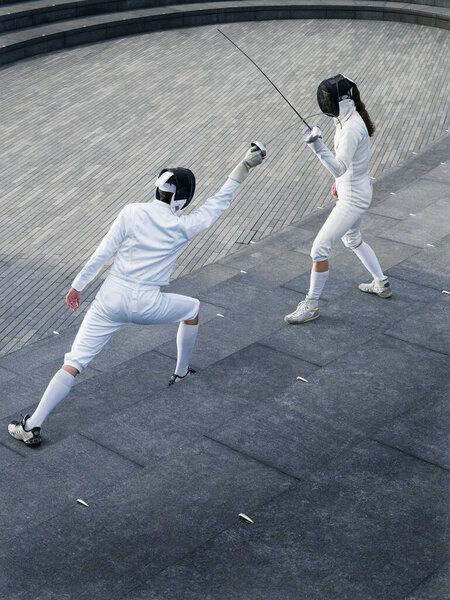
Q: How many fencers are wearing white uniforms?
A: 2